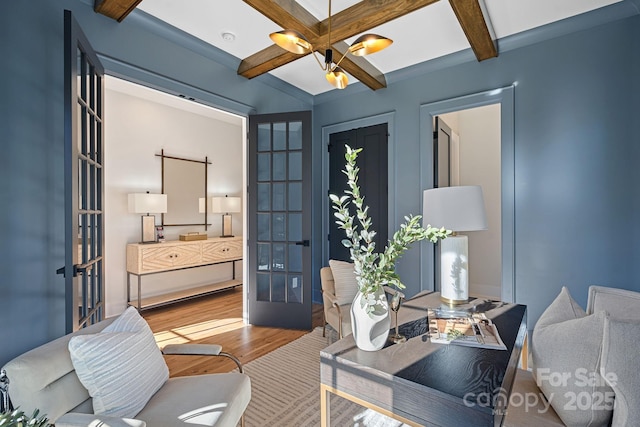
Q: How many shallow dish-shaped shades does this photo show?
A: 3